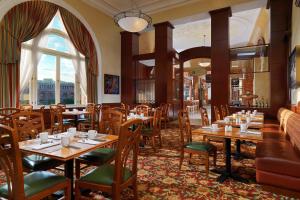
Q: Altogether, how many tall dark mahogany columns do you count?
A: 4